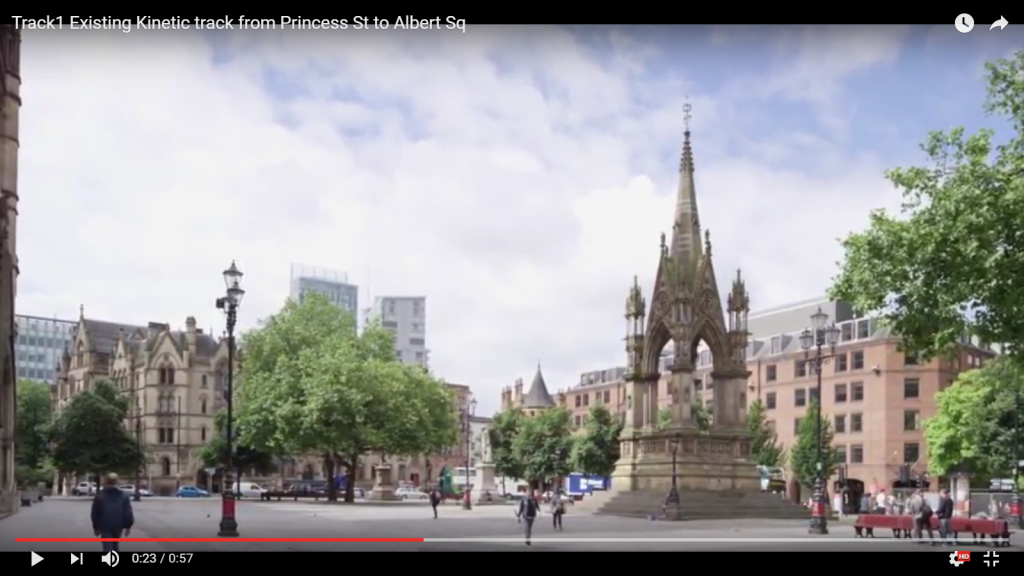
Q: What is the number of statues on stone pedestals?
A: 2